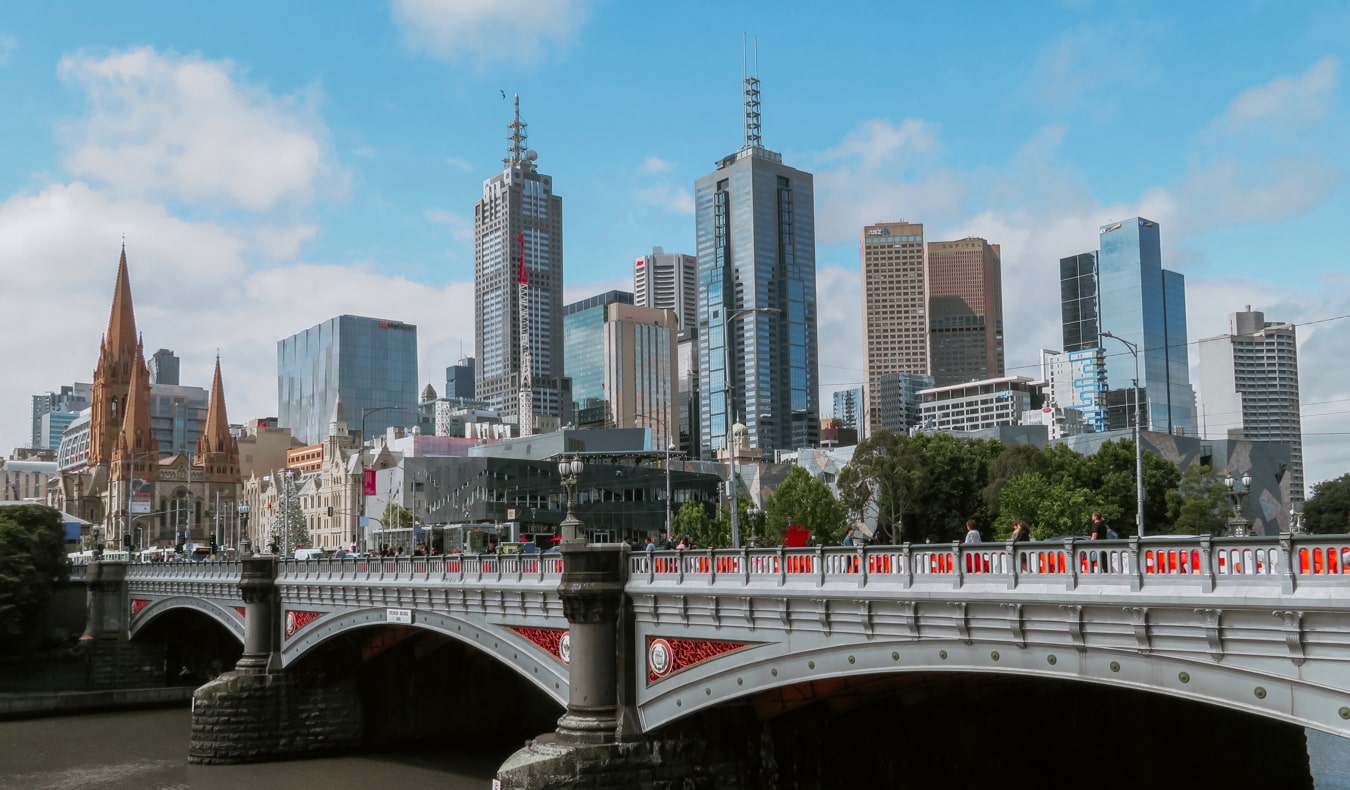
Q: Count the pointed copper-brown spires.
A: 3